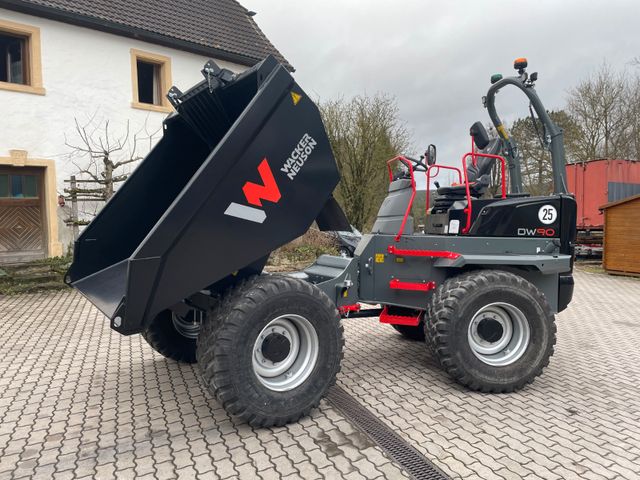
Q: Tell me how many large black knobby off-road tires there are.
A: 4